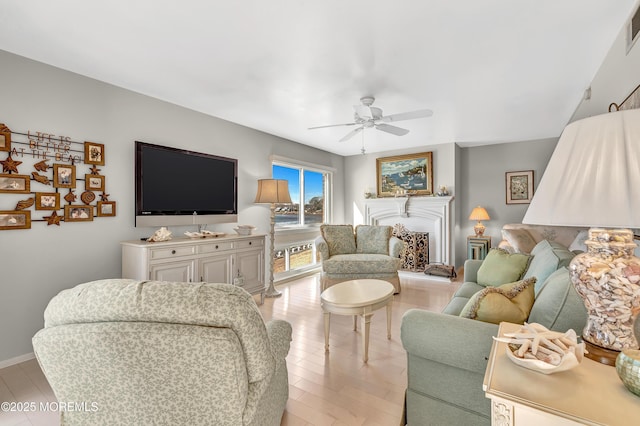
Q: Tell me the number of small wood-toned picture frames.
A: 9